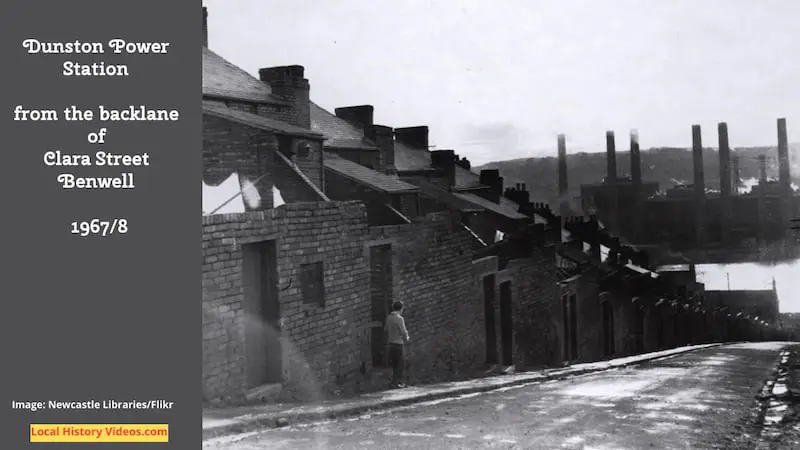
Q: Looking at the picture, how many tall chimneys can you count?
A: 6